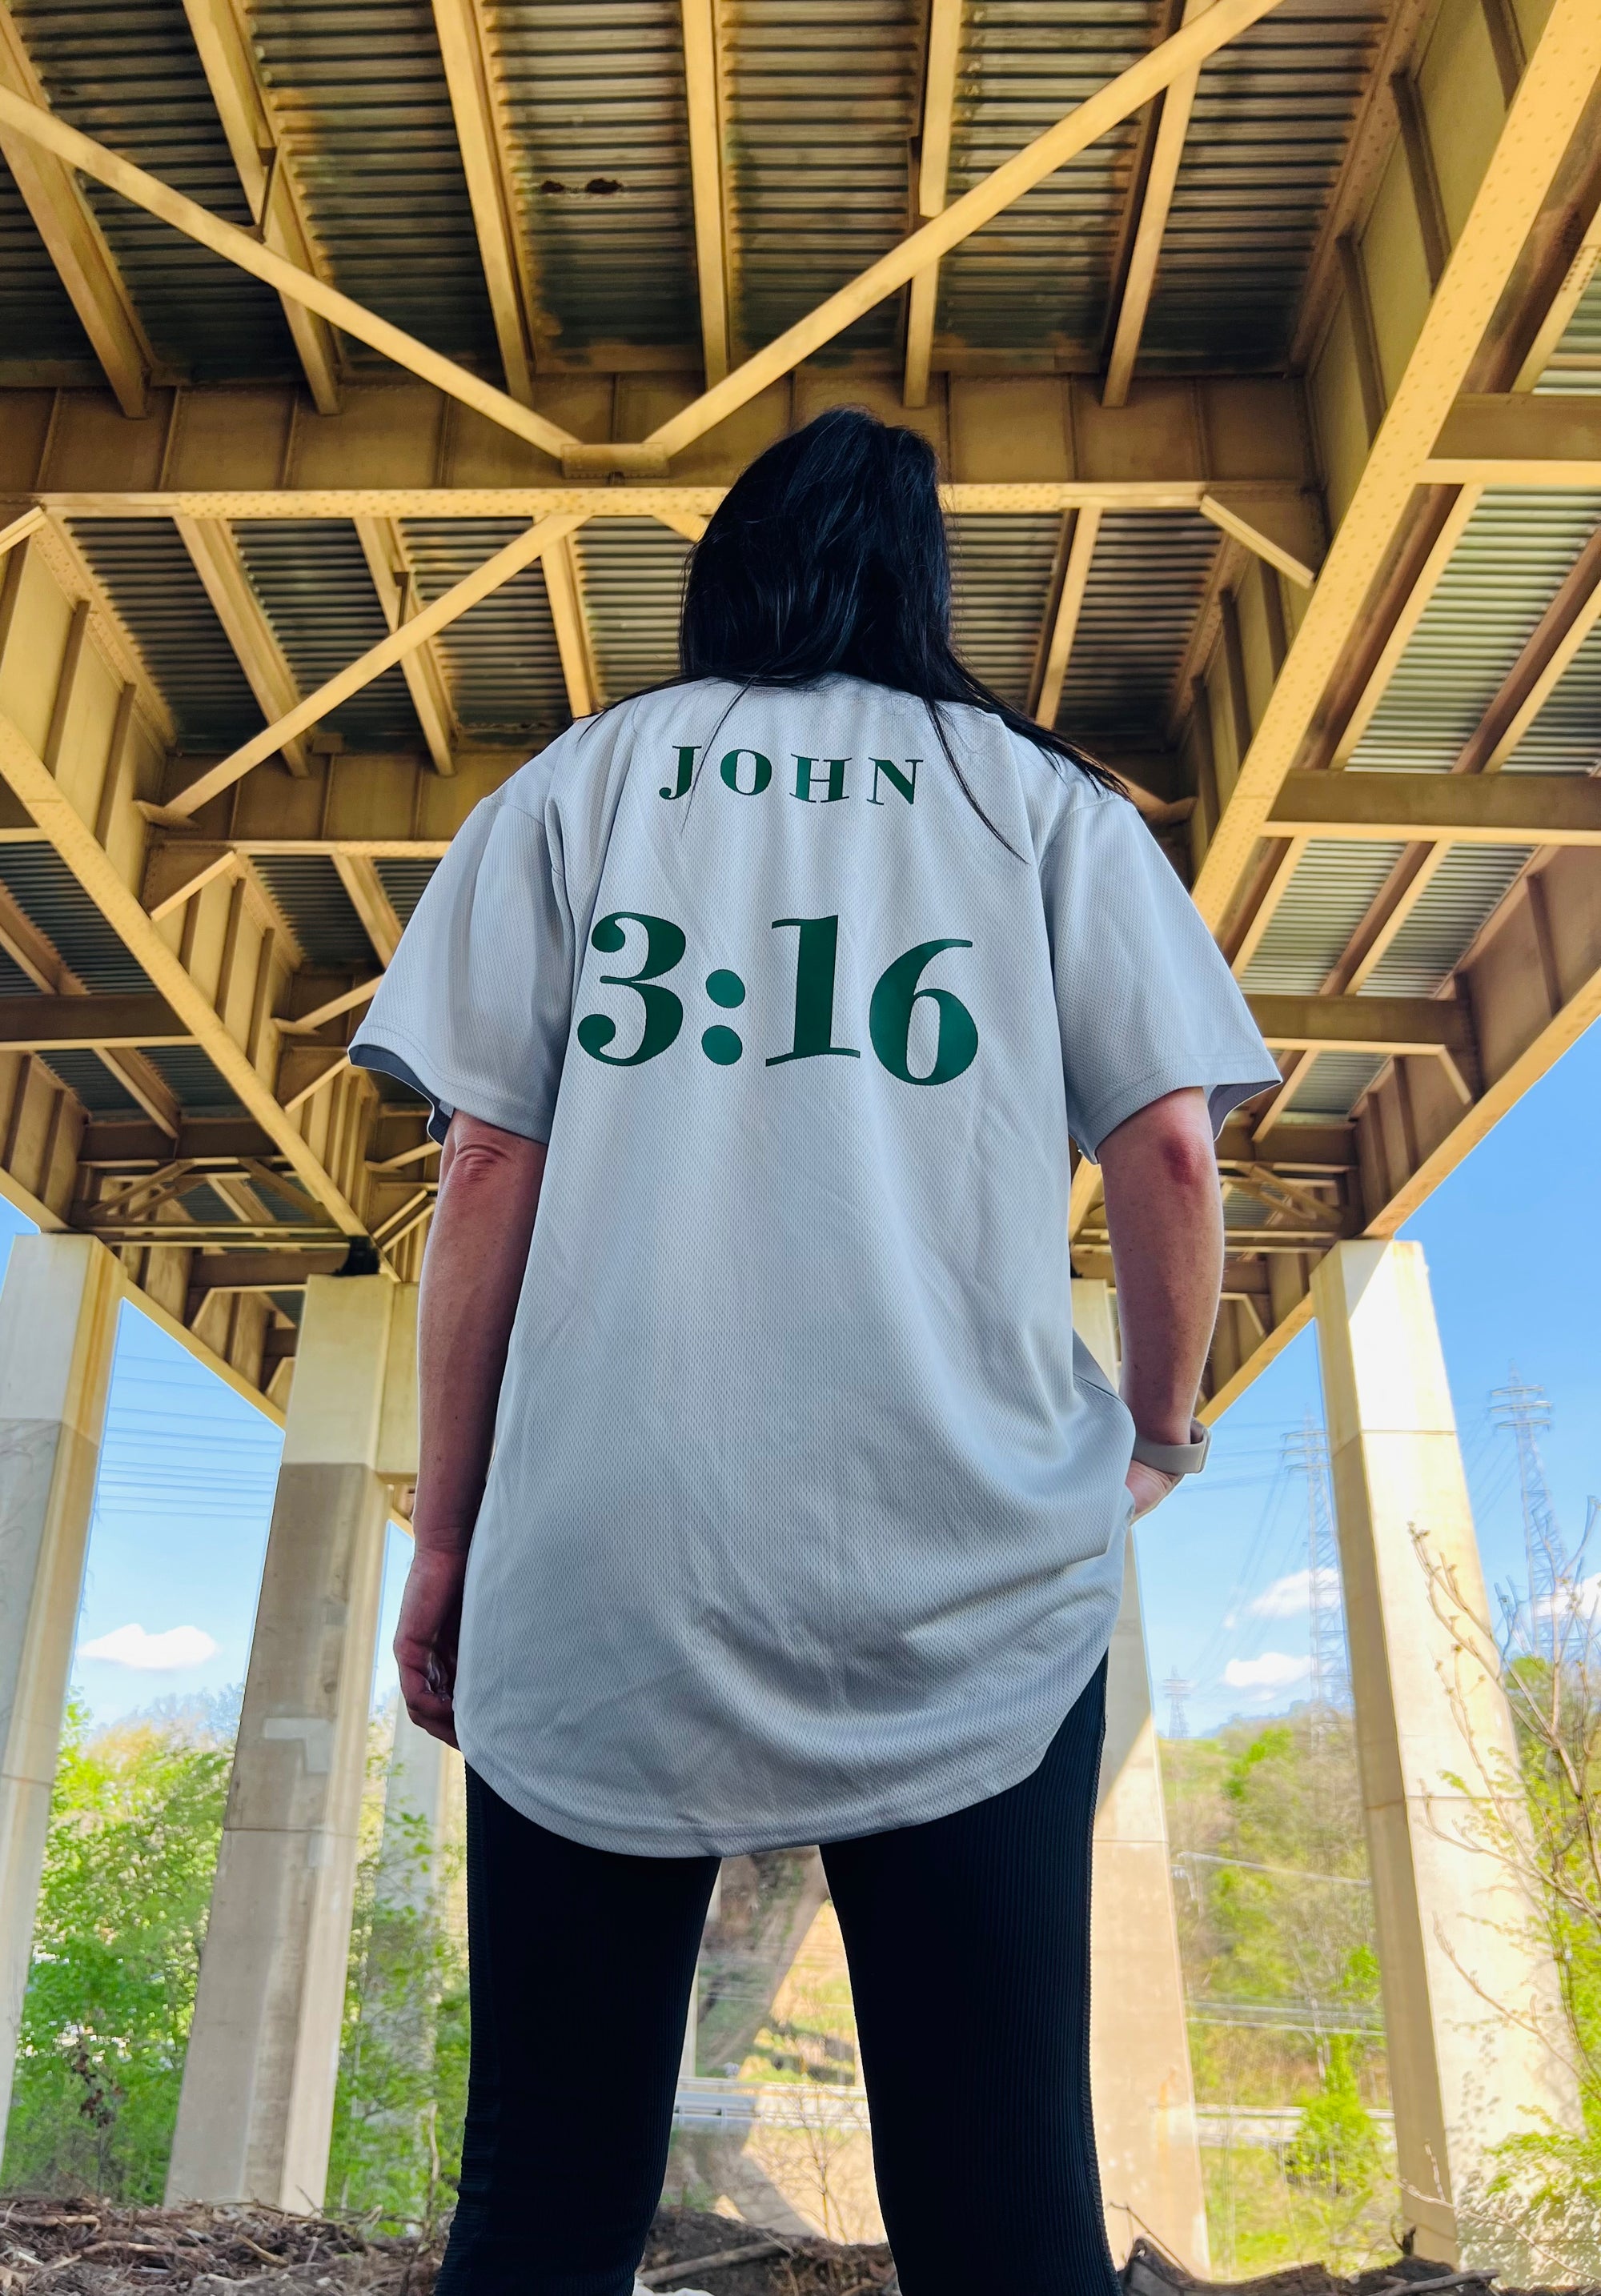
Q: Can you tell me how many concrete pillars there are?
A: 5